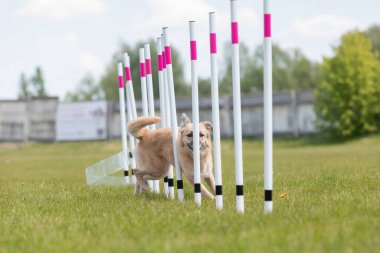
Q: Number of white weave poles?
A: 12